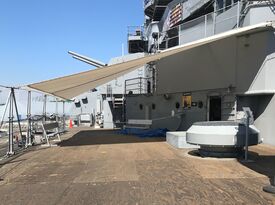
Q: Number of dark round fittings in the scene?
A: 4